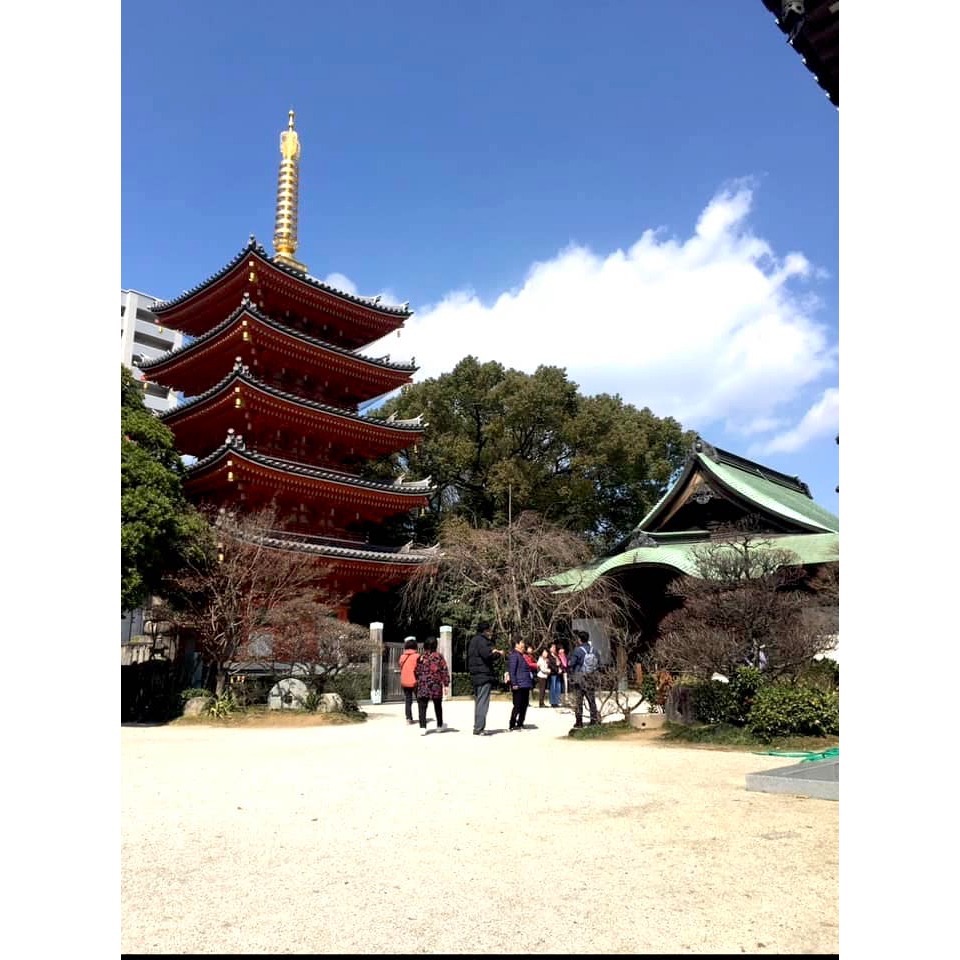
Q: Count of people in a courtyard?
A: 9